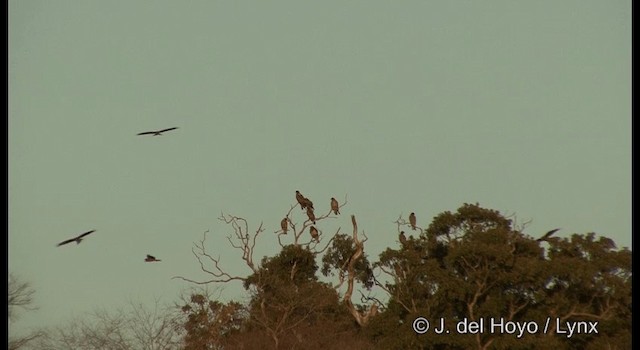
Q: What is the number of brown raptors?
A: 12